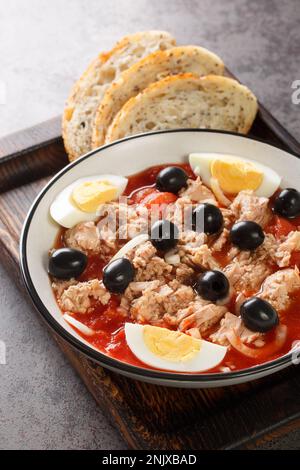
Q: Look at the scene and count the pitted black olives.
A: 9